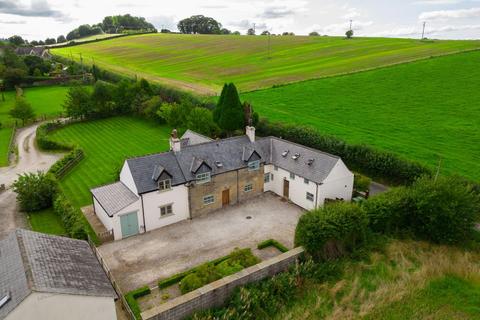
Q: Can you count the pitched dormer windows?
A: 3